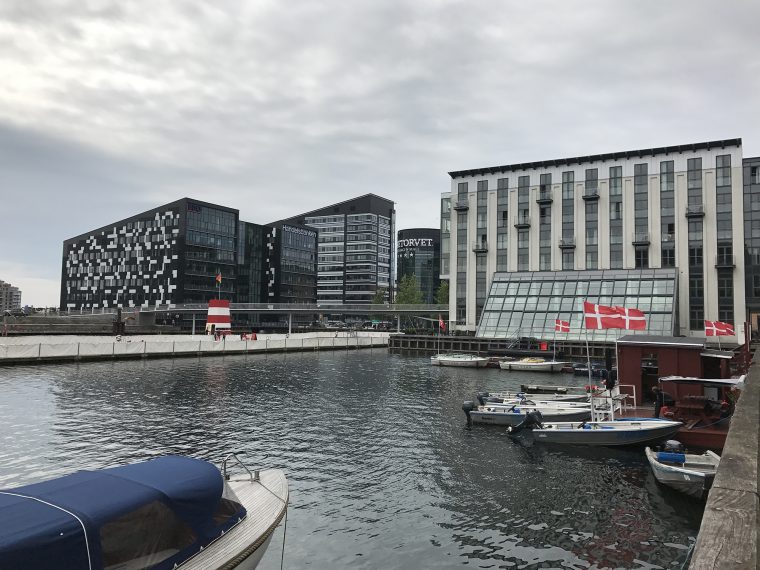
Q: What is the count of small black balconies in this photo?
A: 9